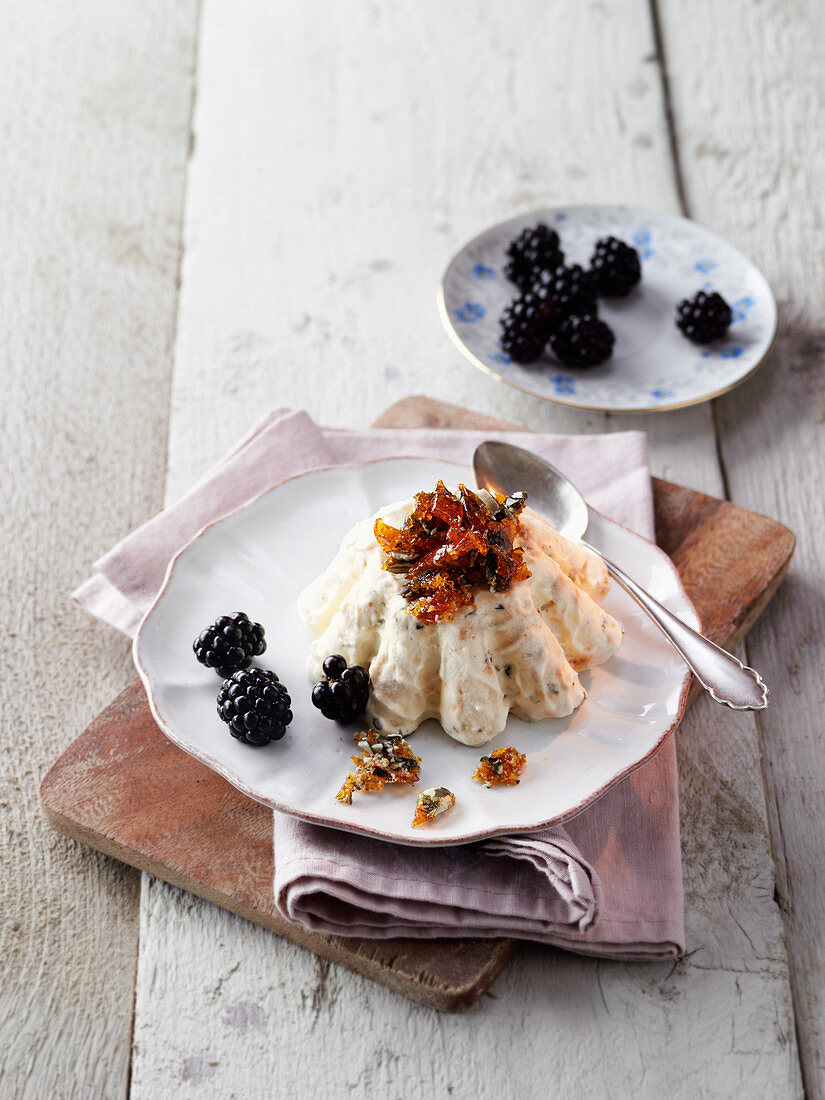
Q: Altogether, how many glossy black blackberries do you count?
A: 9